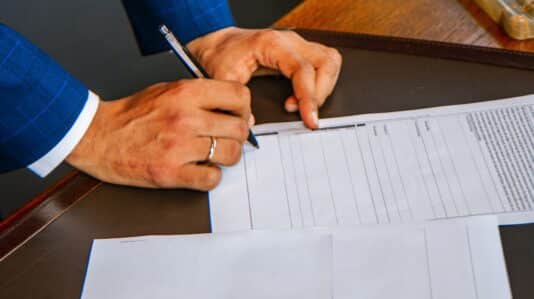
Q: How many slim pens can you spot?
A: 1